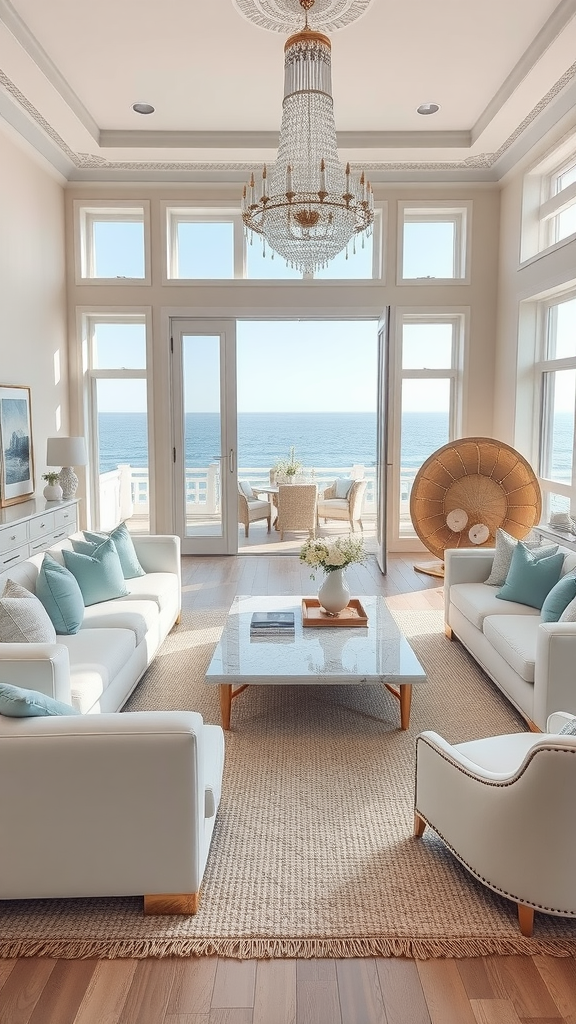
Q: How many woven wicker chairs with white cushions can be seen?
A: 3